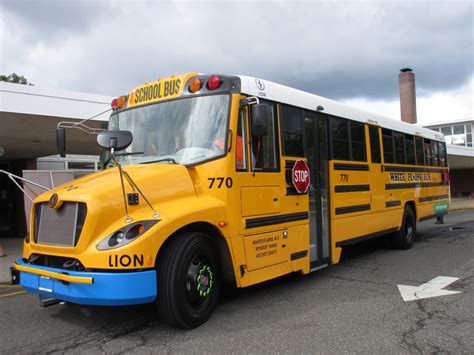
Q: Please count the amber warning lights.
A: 2